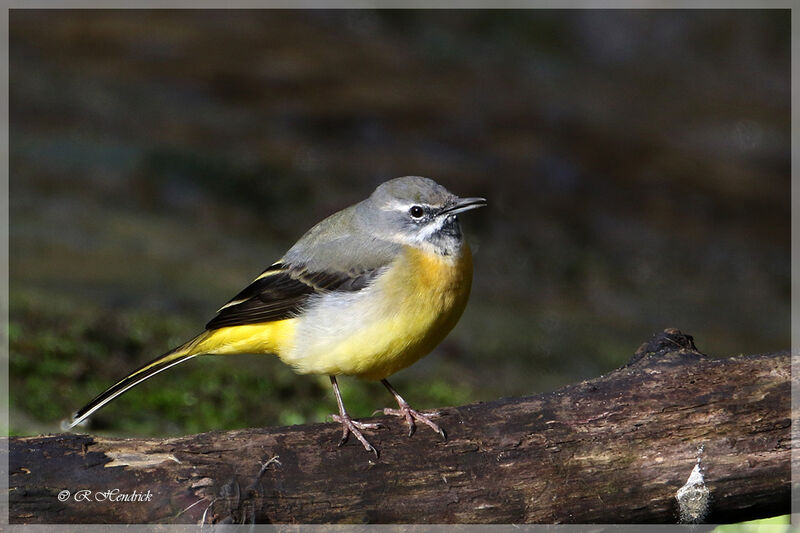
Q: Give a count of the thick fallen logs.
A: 1